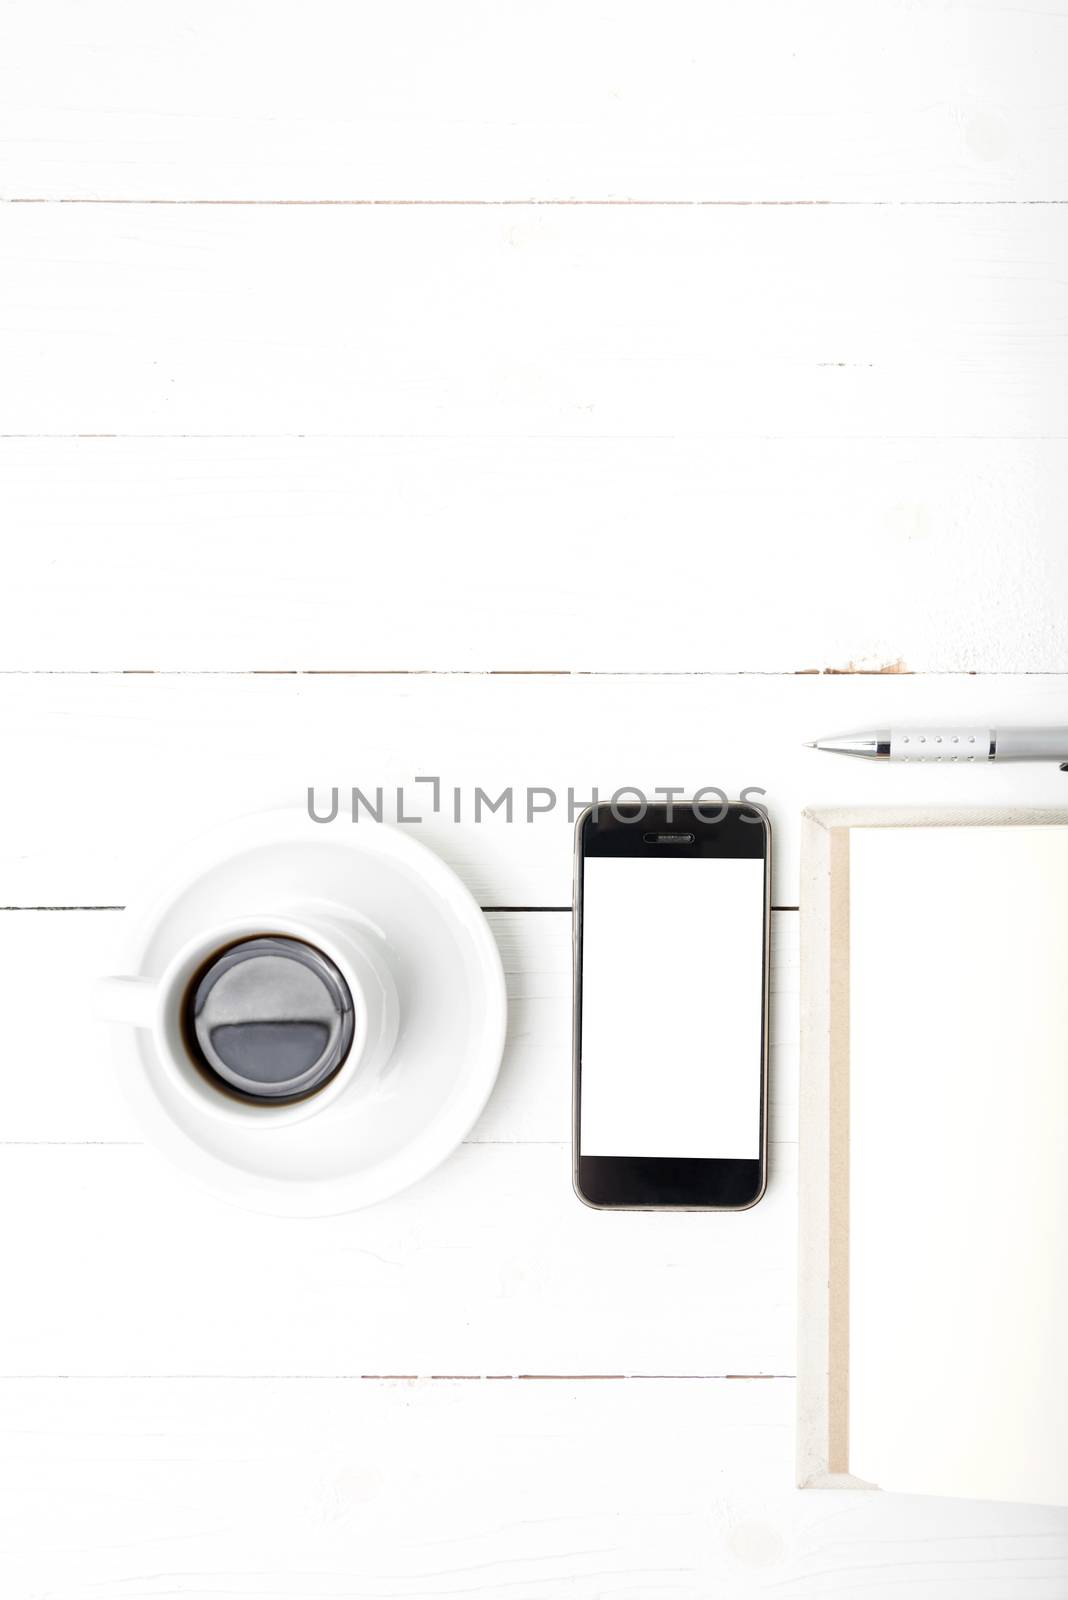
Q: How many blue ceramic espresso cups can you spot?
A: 0